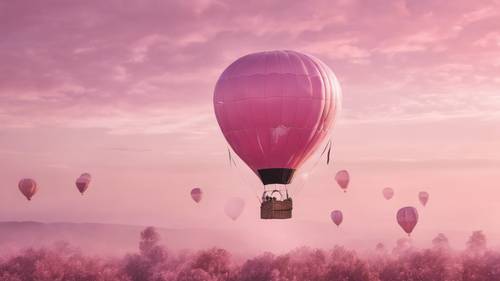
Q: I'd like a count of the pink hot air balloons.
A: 11